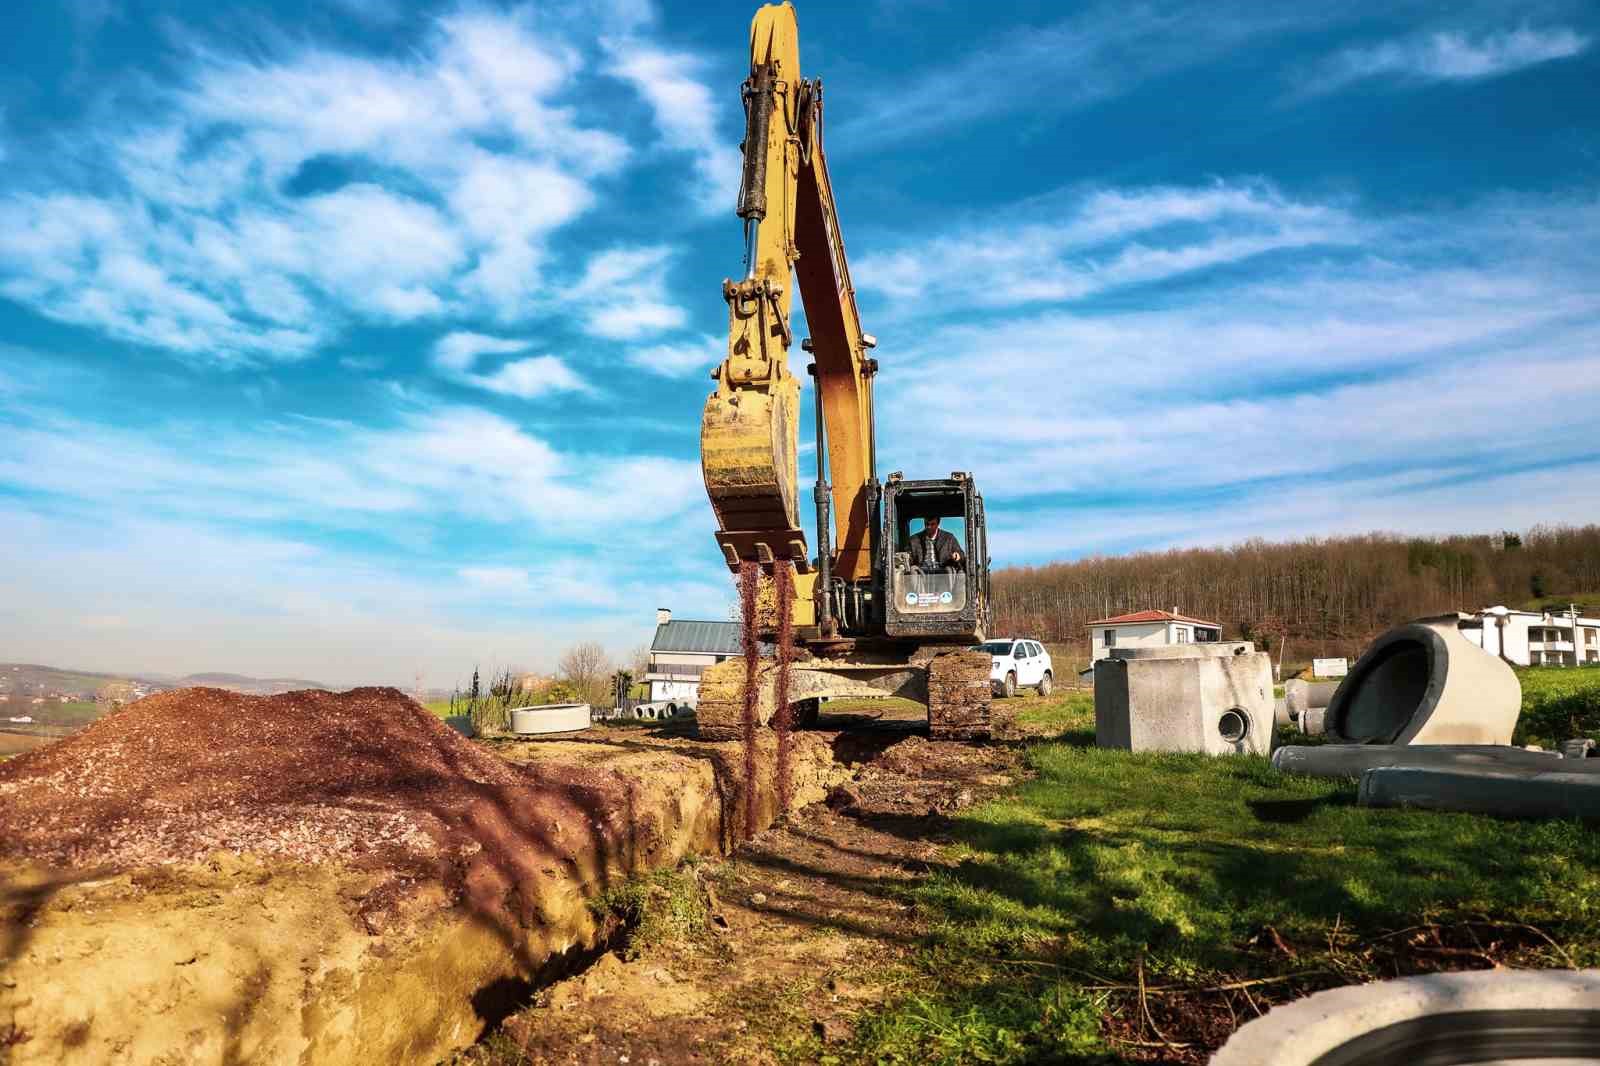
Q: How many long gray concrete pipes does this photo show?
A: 2